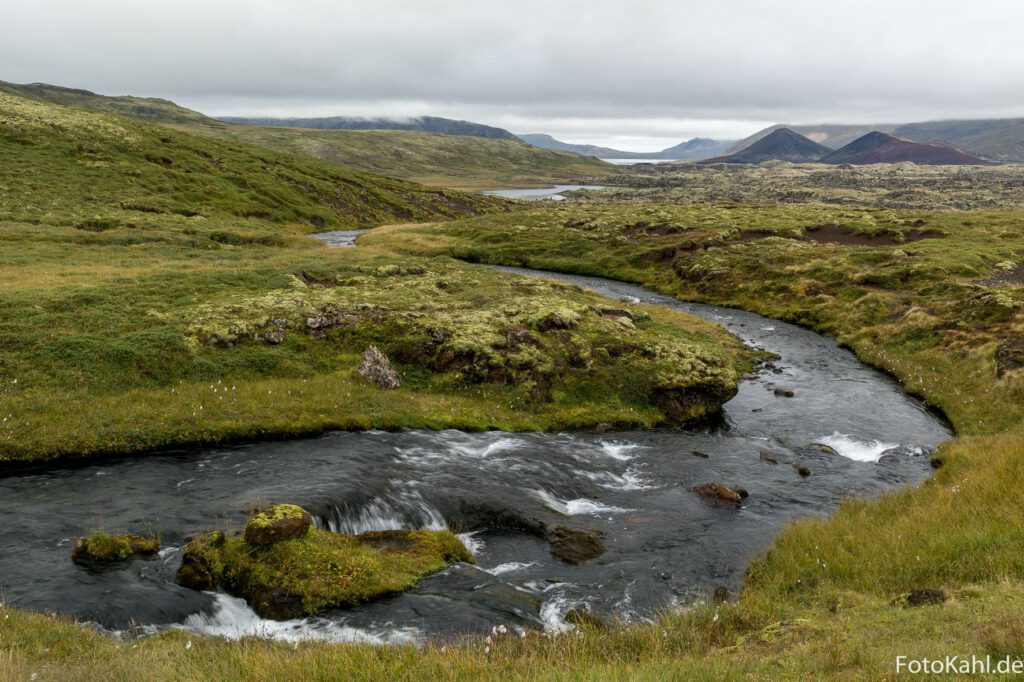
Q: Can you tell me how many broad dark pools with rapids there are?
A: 1